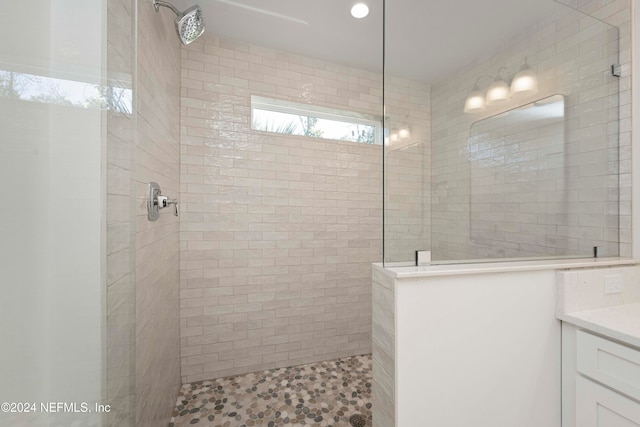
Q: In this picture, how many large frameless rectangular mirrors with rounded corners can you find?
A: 1